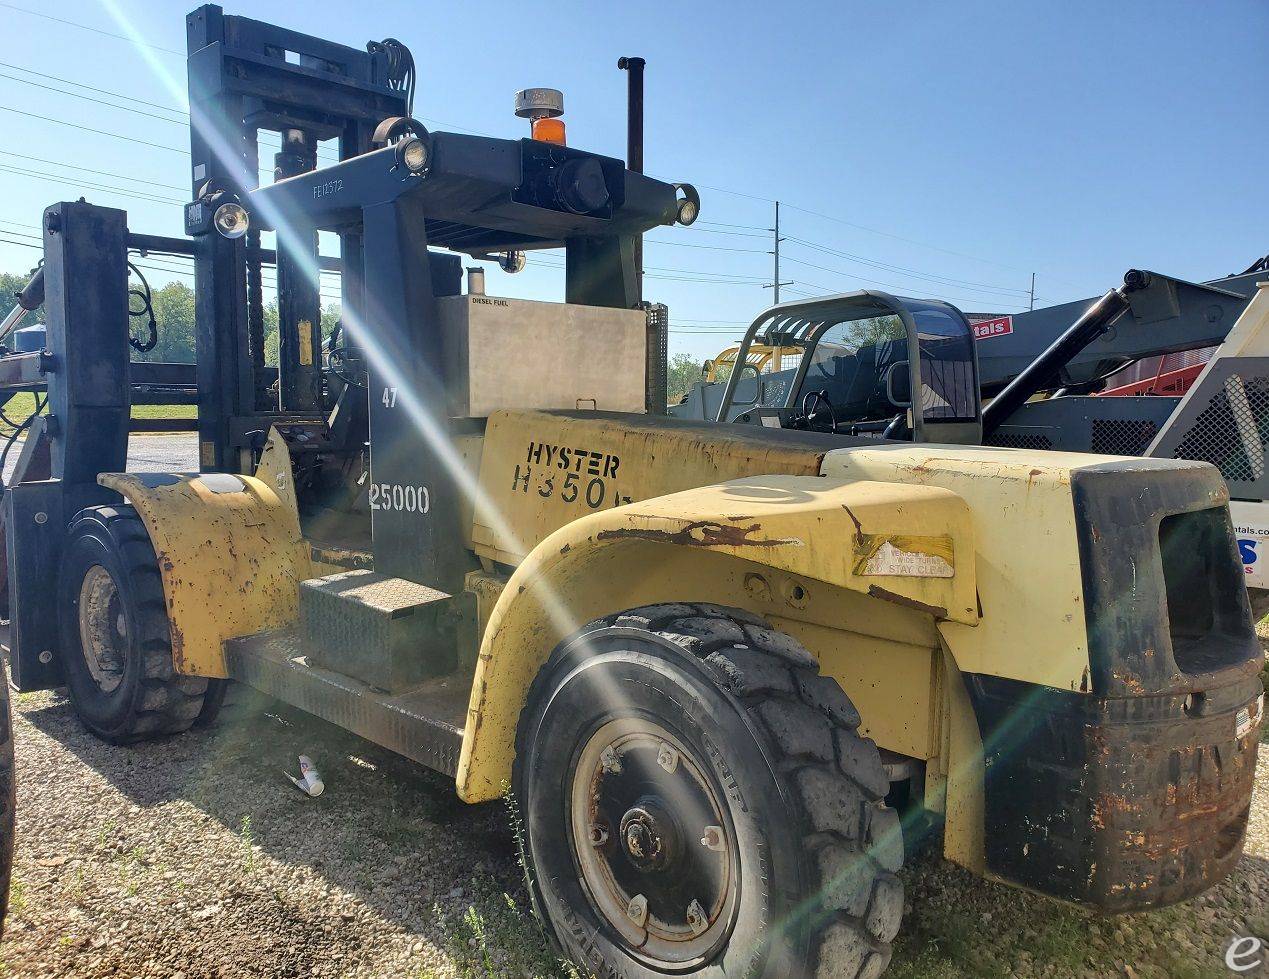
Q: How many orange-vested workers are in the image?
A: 0